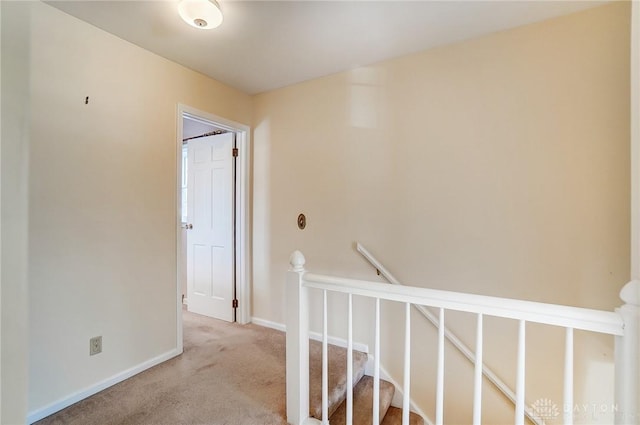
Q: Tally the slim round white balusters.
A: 8